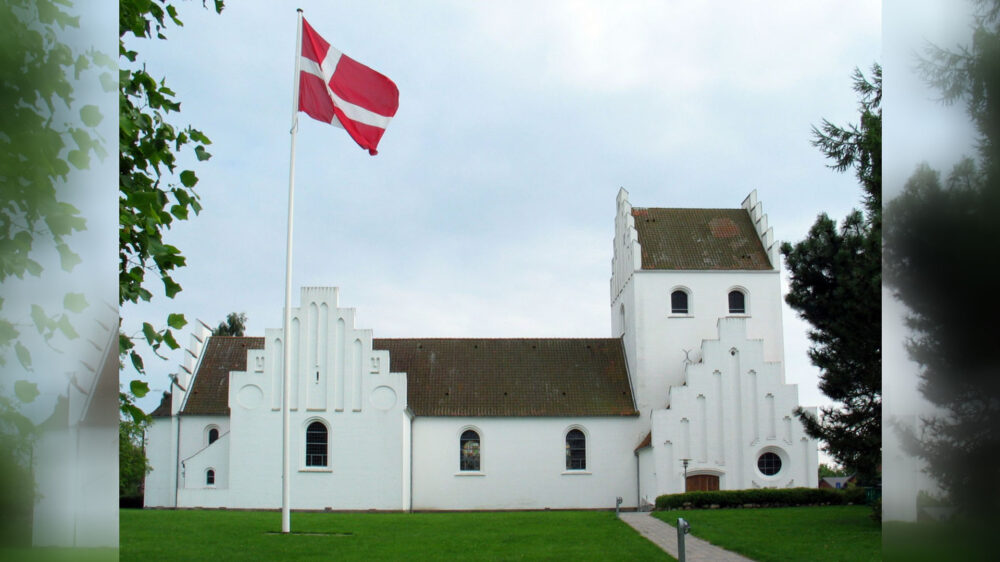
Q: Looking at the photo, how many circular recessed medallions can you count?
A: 2